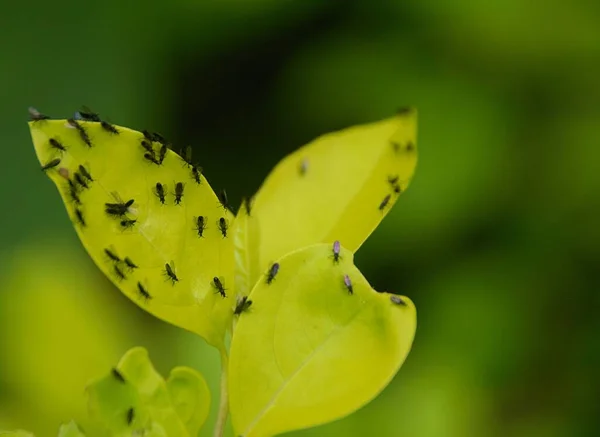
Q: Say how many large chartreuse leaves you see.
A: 3